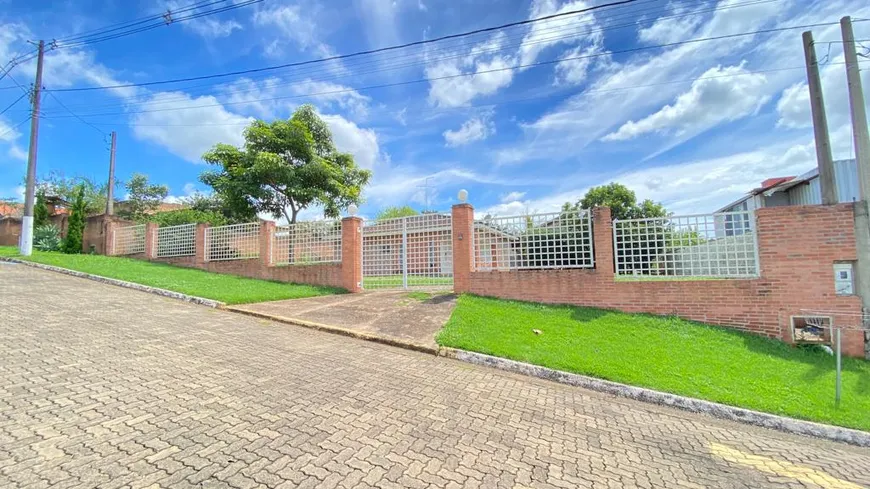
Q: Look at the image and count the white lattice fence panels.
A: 6